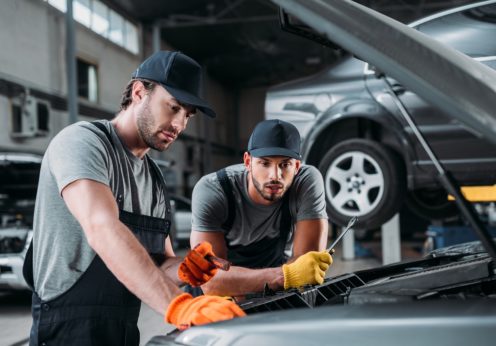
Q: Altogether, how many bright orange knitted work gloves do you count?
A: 2